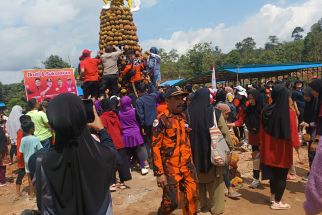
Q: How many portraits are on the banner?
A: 4